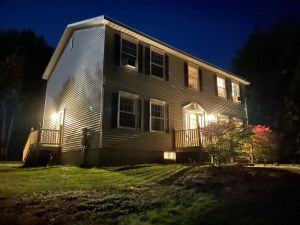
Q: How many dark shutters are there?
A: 14